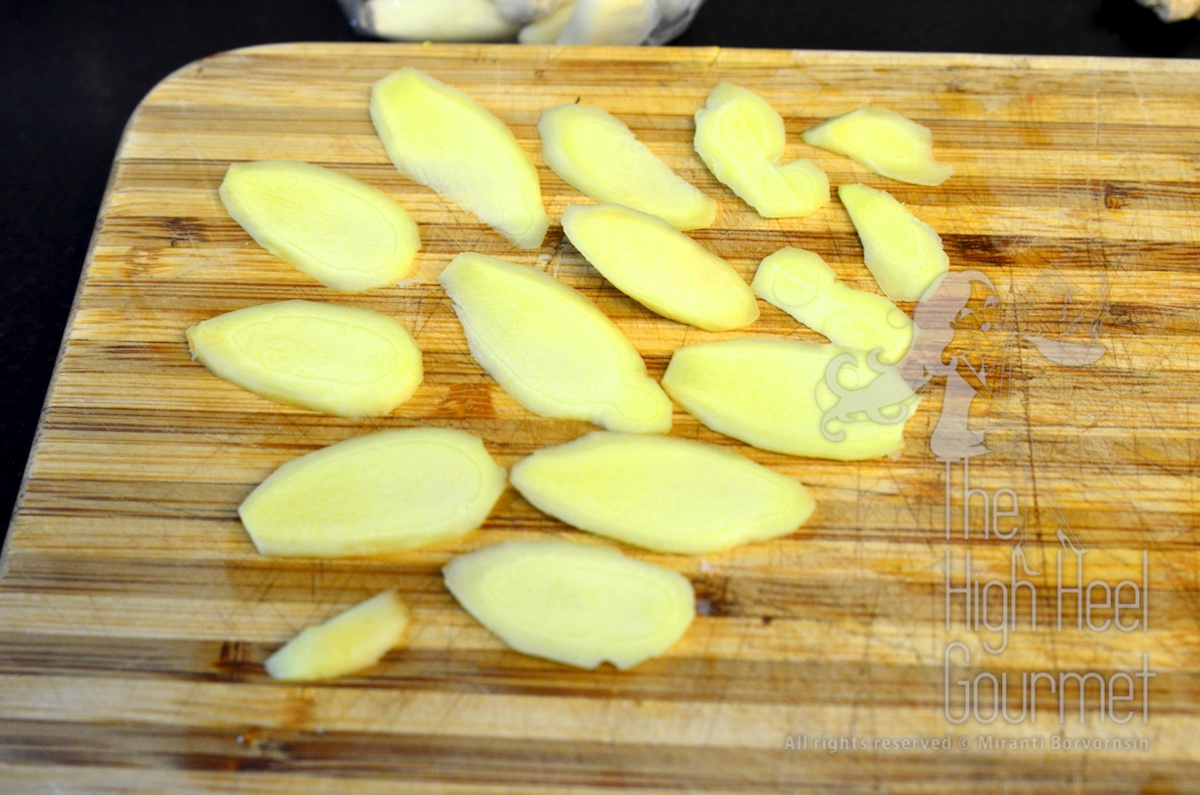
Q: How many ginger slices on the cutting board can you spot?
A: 15